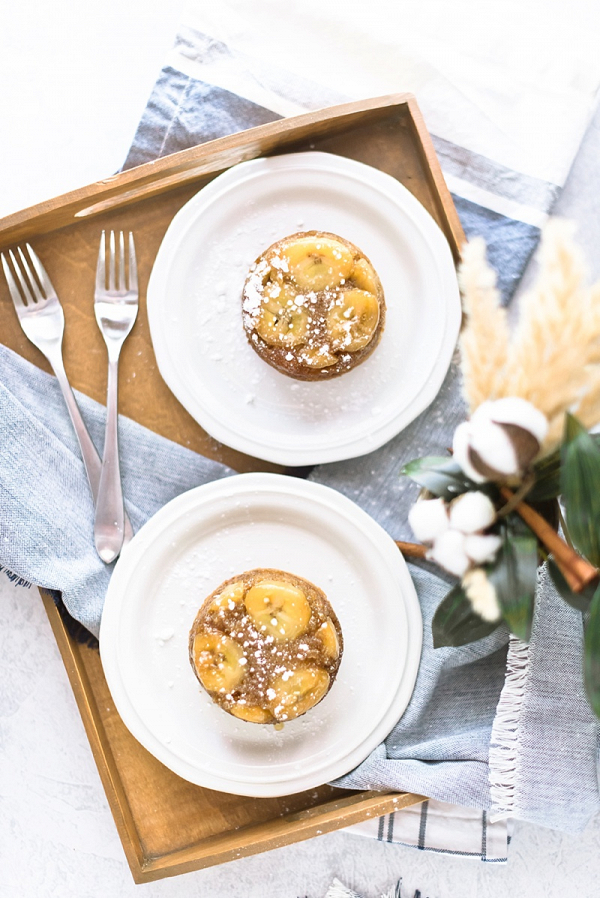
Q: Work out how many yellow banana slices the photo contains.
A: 11